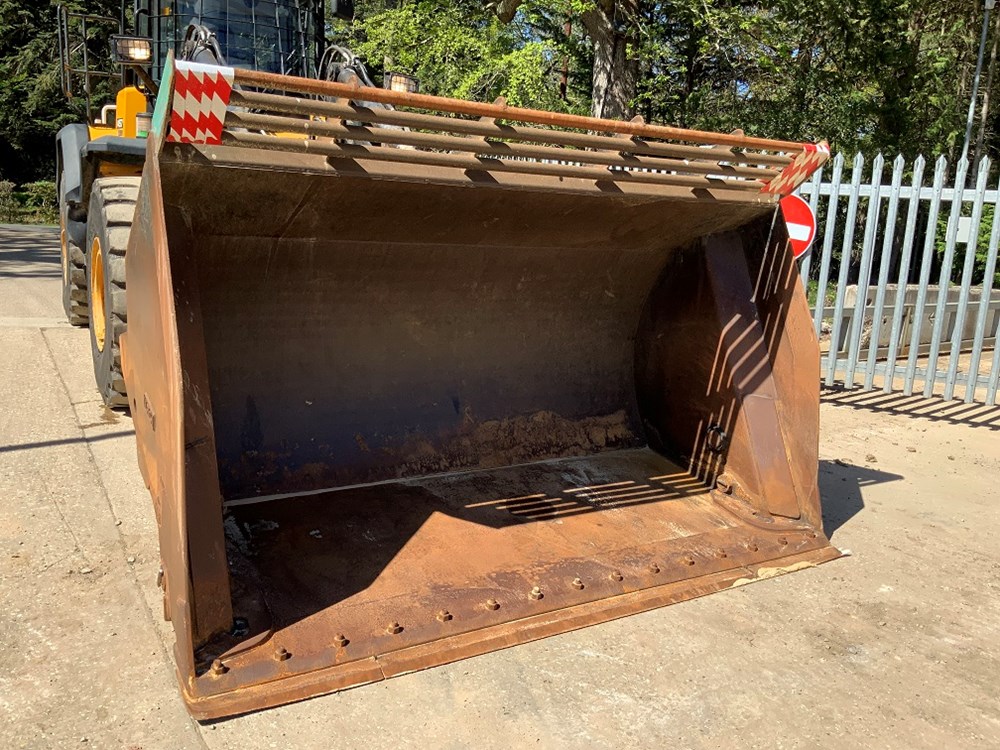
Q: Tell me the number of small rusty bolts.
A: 15